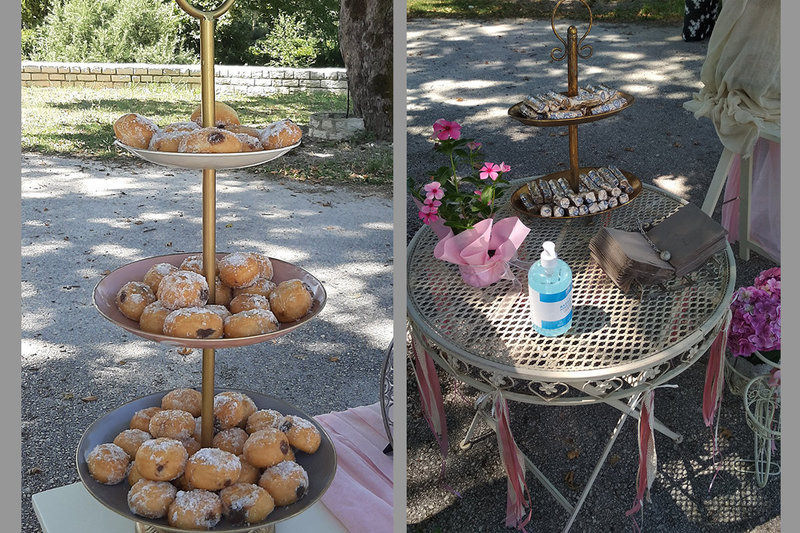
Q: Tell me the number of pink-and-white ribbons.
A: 4